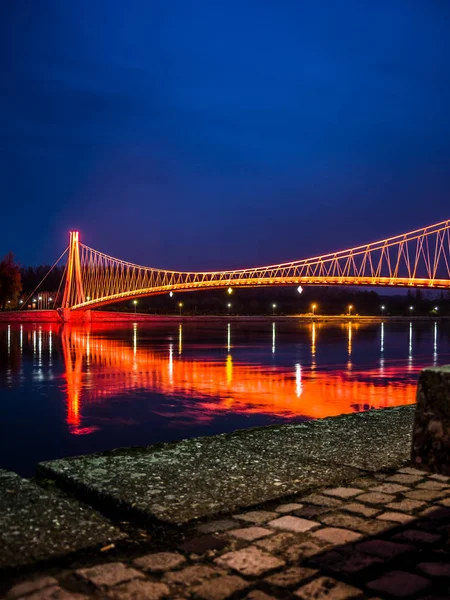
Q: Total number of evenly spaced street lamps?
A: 9